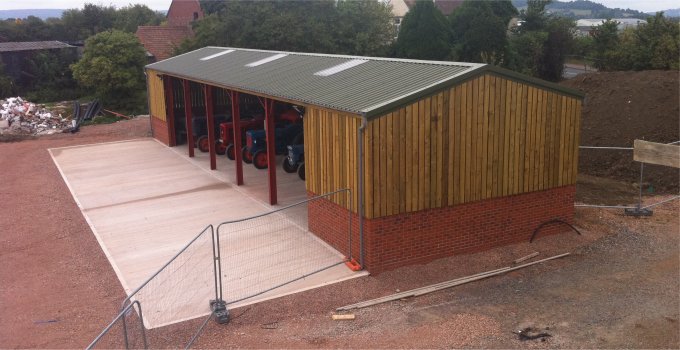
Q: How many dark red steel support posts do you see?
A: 5